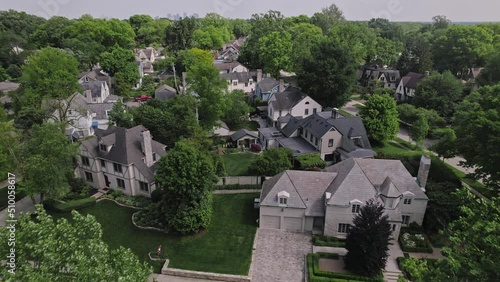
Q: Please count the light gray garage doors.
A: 2